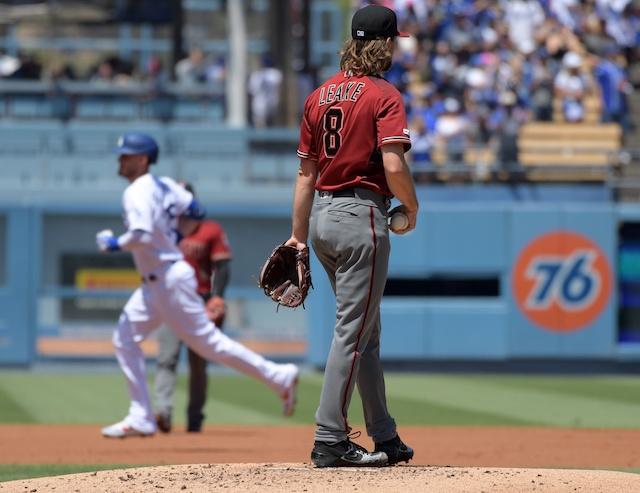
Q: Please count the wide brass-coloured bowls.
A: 0